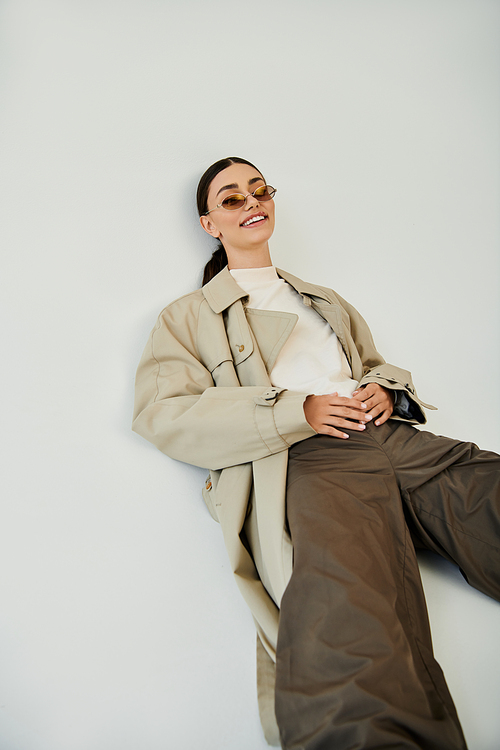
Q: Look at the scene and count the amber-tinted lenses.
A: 2